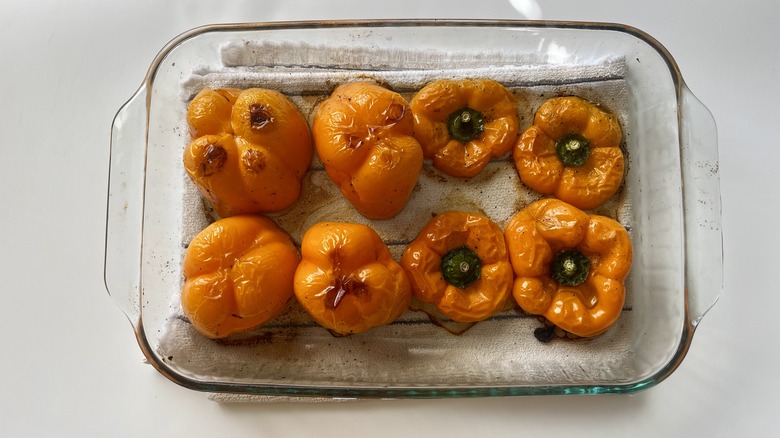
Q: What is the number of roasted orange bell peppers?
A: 8